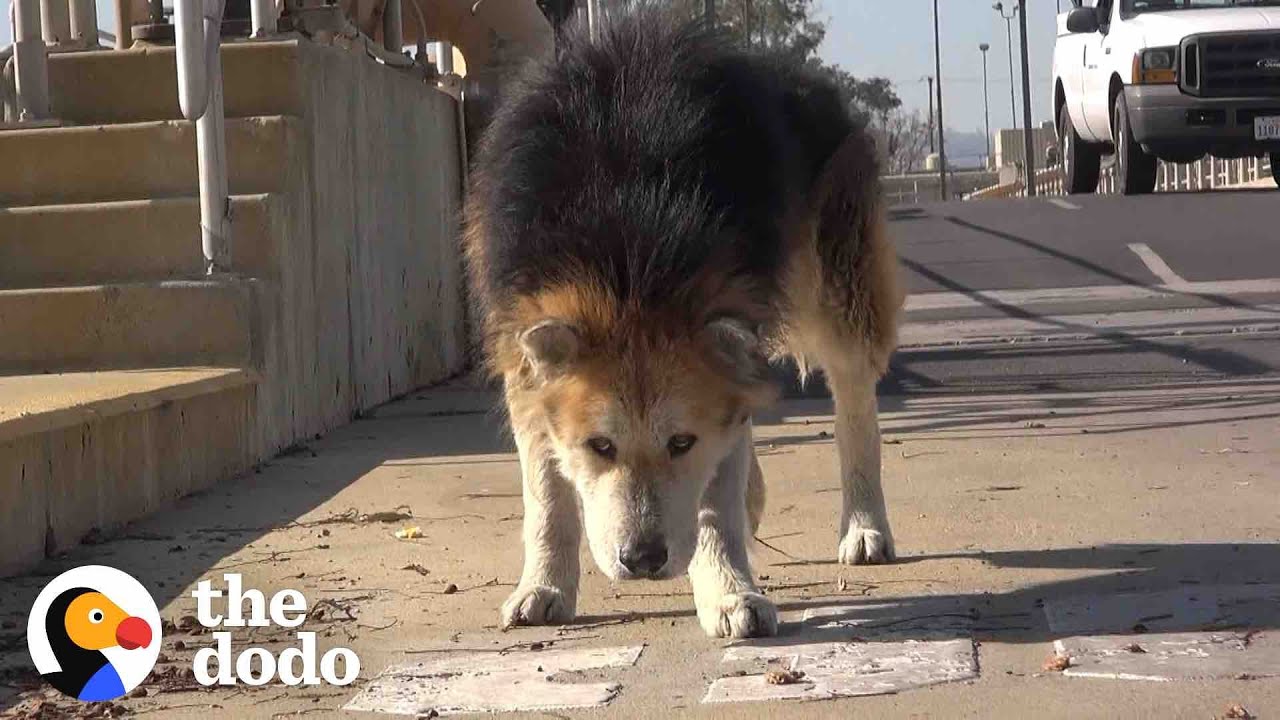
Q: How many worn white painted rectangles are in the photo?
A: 3